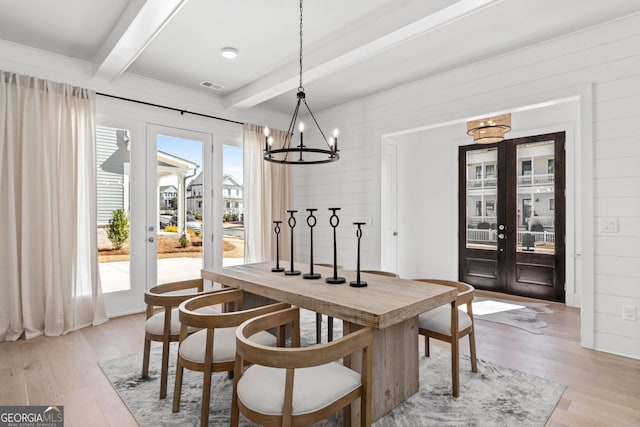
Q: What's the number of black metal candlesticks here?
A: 5